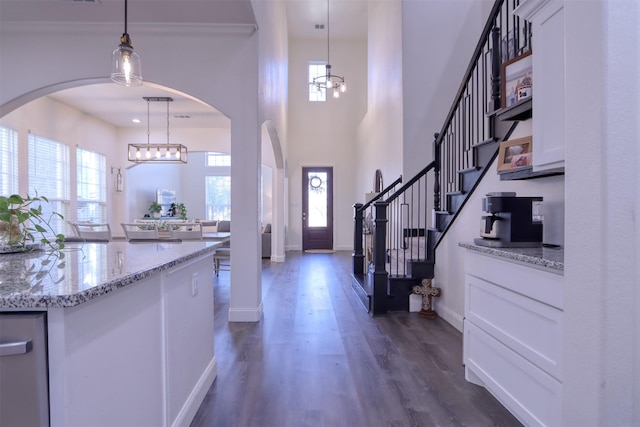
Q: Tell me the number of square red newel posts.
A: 0